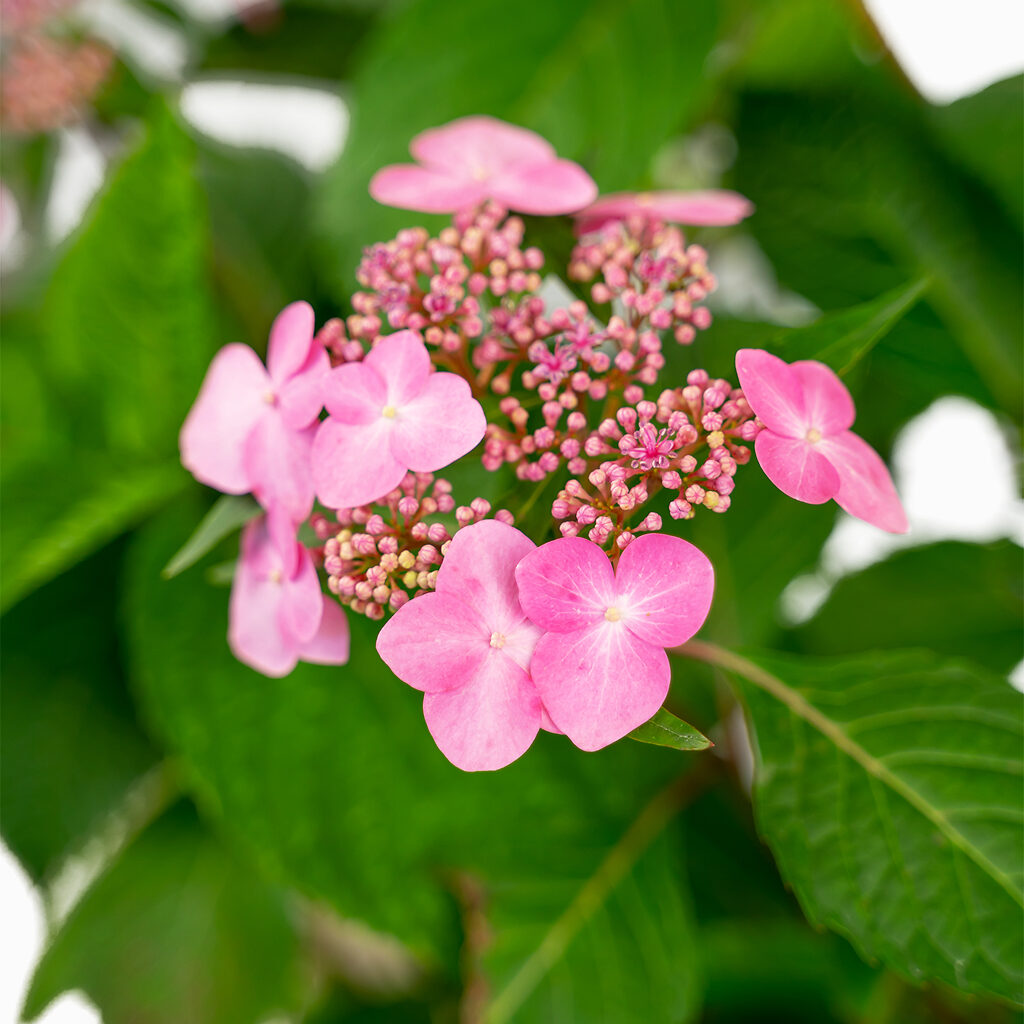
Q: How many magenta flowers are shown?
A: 8